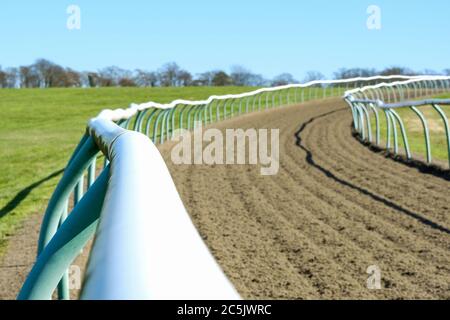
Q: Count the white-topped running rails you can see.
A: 2